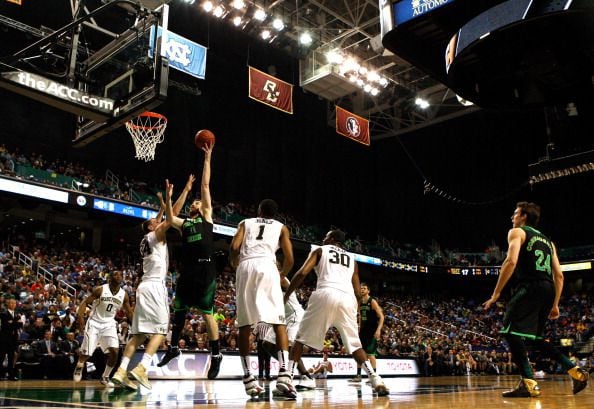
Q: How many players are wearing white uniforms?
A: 5